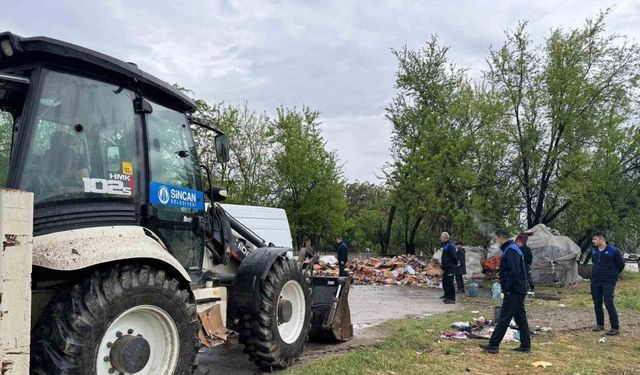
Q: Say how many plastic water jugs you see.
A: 2